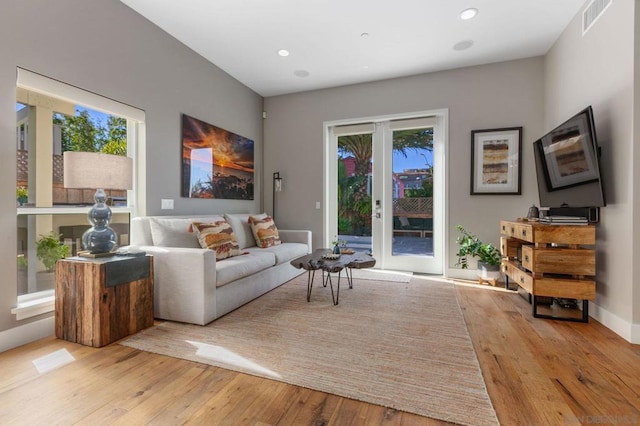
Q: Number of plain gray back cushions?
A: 2